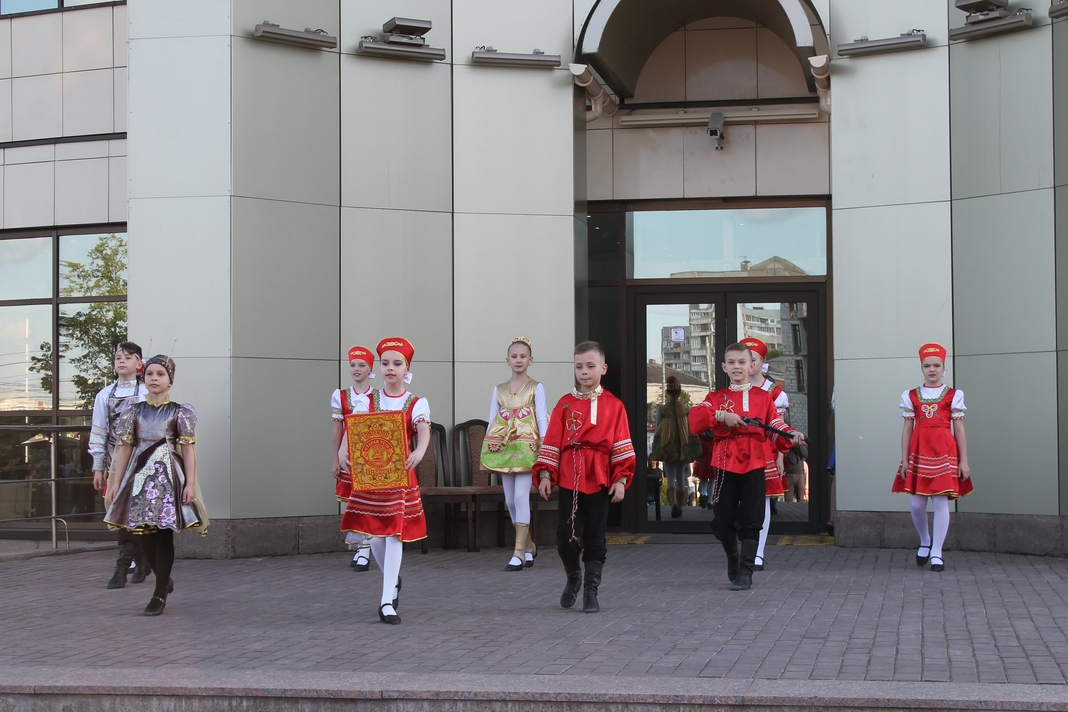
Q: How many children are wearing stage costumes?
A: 9